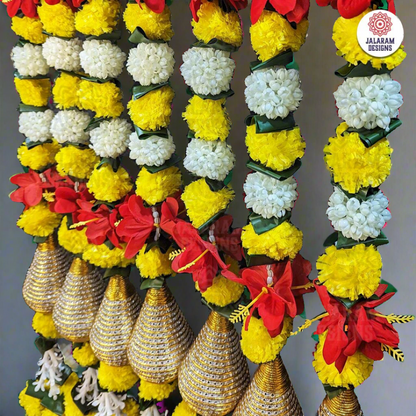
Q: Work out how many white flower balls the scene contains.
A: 14